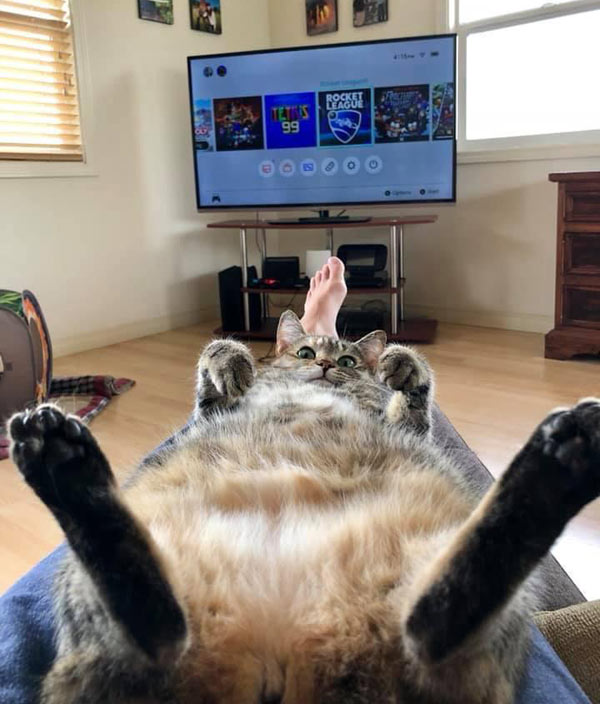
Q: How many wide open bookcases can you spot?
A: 0